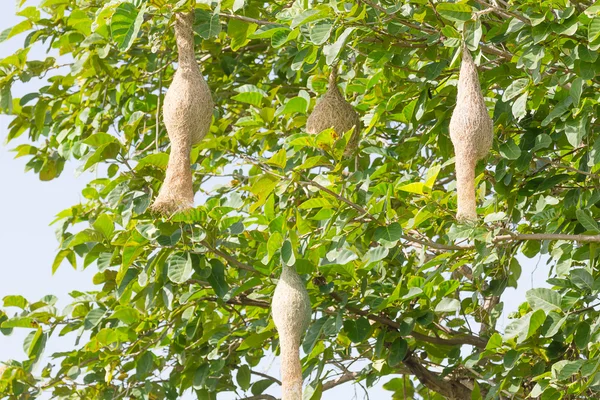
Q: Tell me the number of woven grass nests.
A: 4